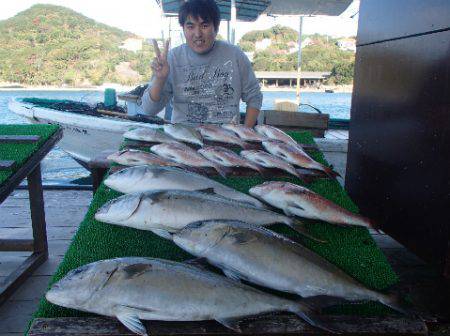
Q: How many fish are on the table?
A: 15